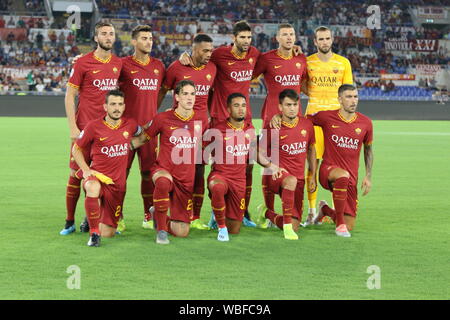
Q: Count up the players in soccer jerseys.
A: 11